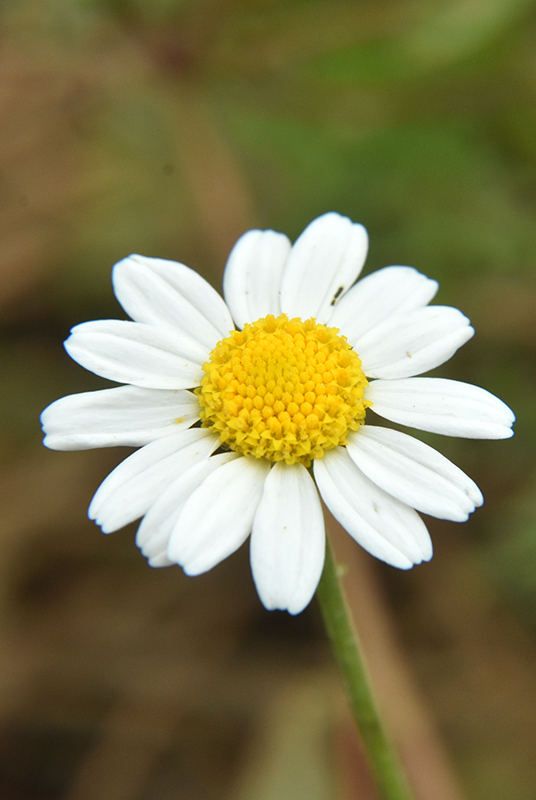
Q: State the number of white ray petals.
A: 14